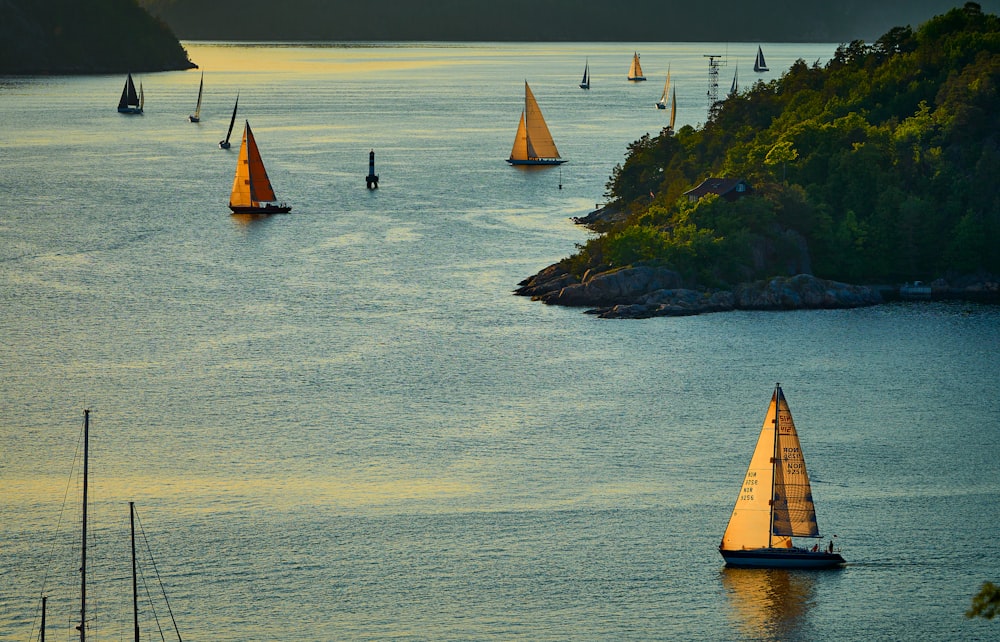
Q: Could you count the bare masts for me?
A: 3